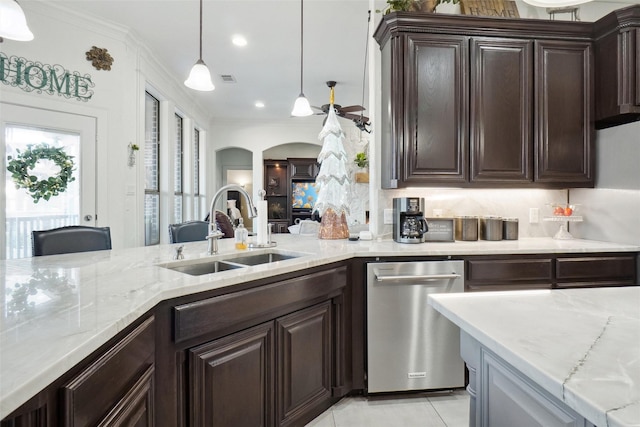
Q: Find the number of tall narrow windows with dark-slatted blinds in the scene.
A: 3